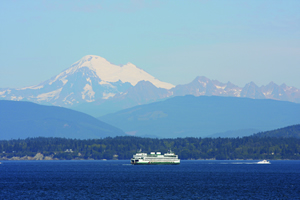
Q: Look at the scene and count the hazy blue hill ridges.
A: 2